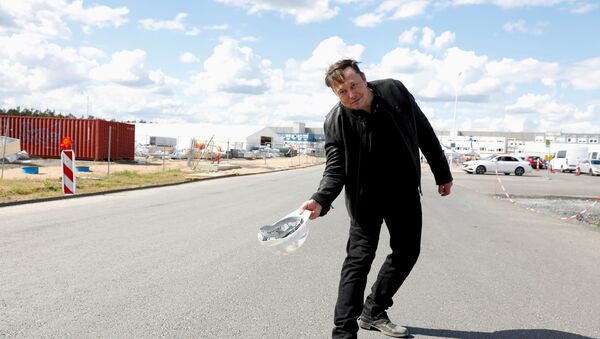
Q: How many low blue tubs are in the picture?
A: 2